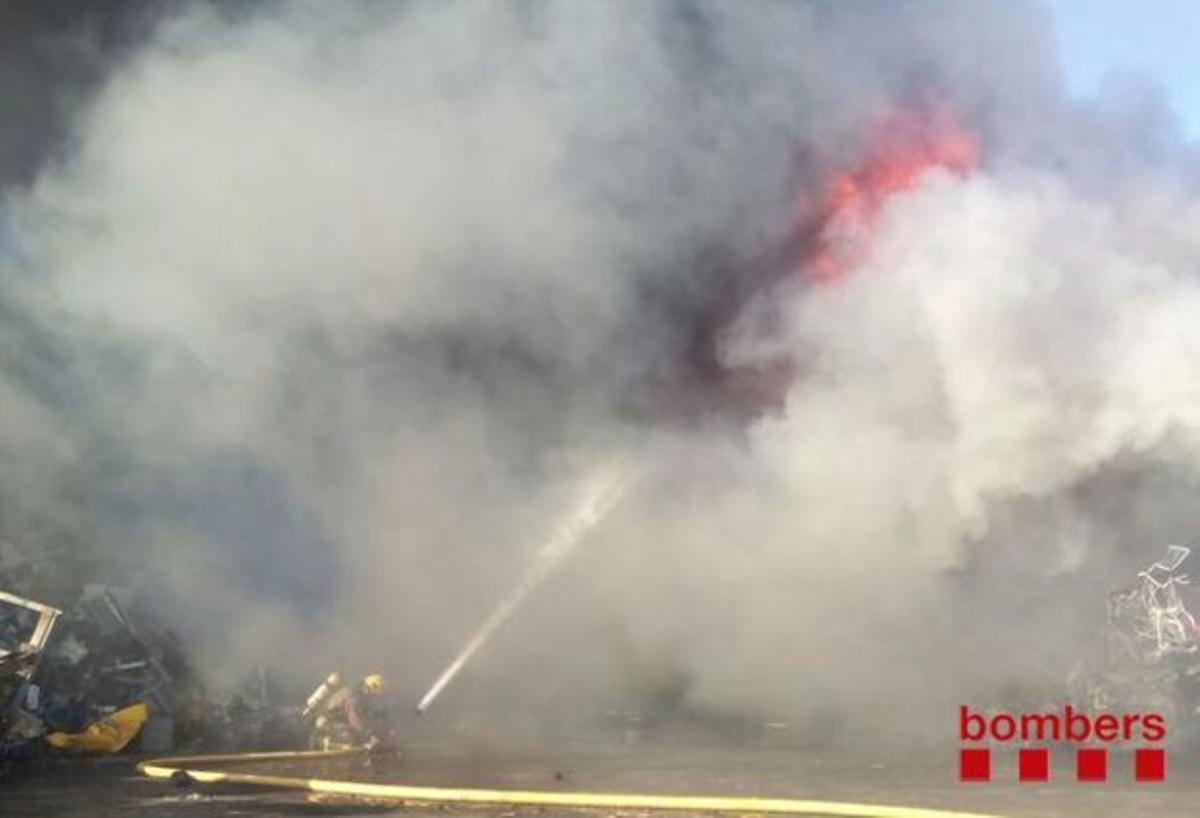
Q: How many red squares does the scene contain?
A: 4